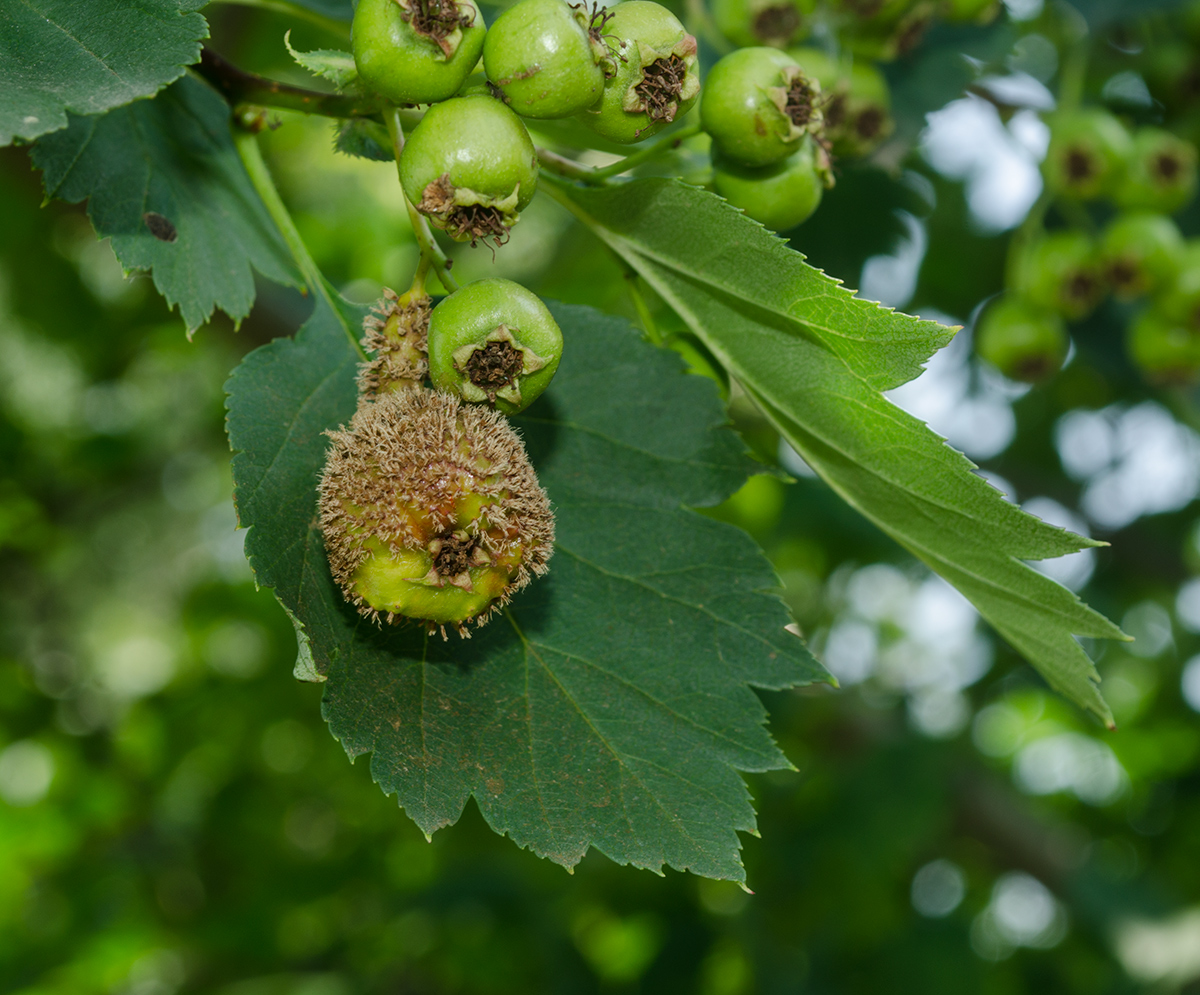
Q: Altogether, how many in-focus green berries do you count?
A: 7